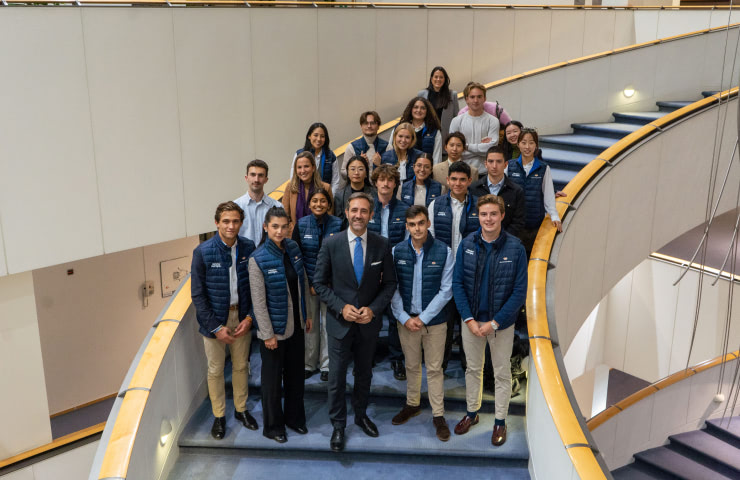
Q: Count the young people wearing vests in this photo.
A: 13